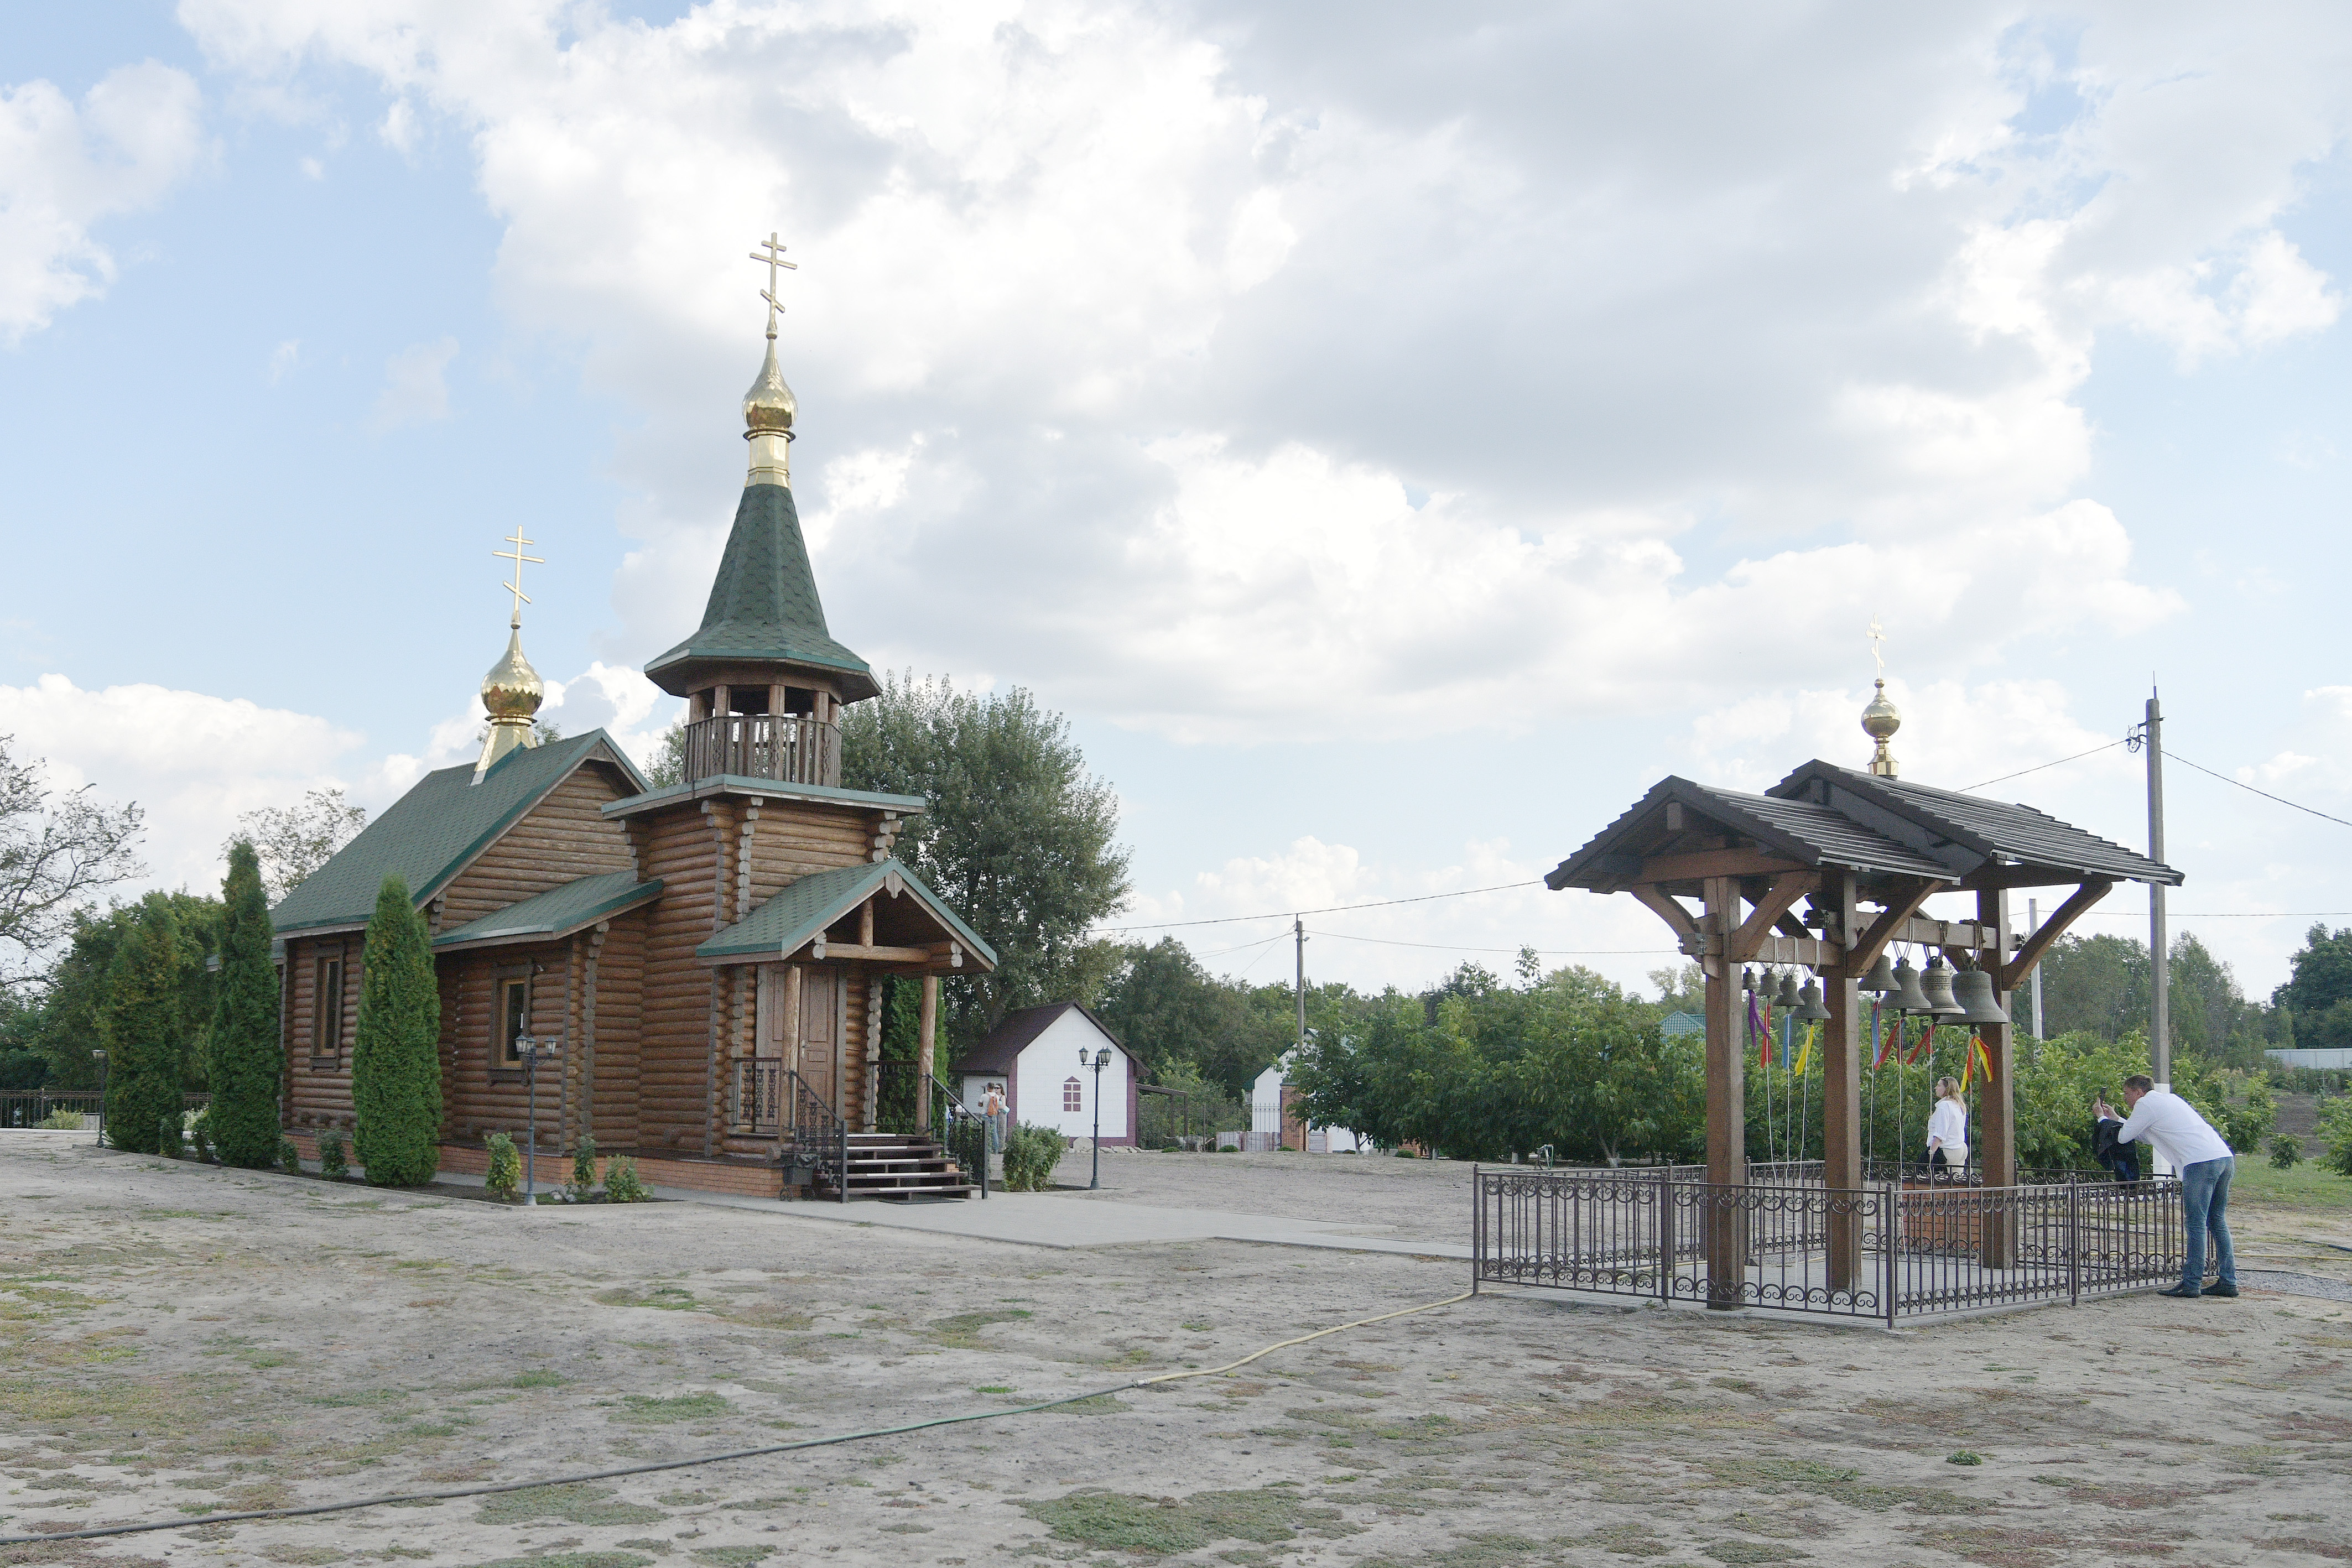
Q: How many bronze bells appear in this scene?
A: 8